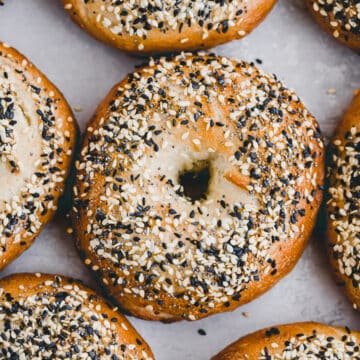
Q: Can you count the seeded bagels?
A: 7